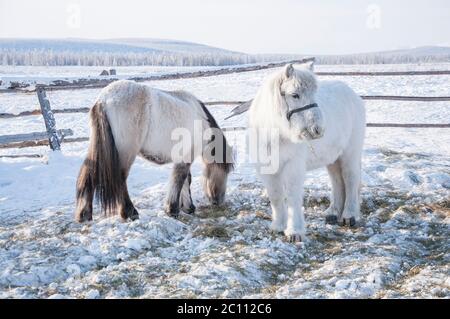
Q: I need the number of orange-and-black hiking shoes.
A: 0